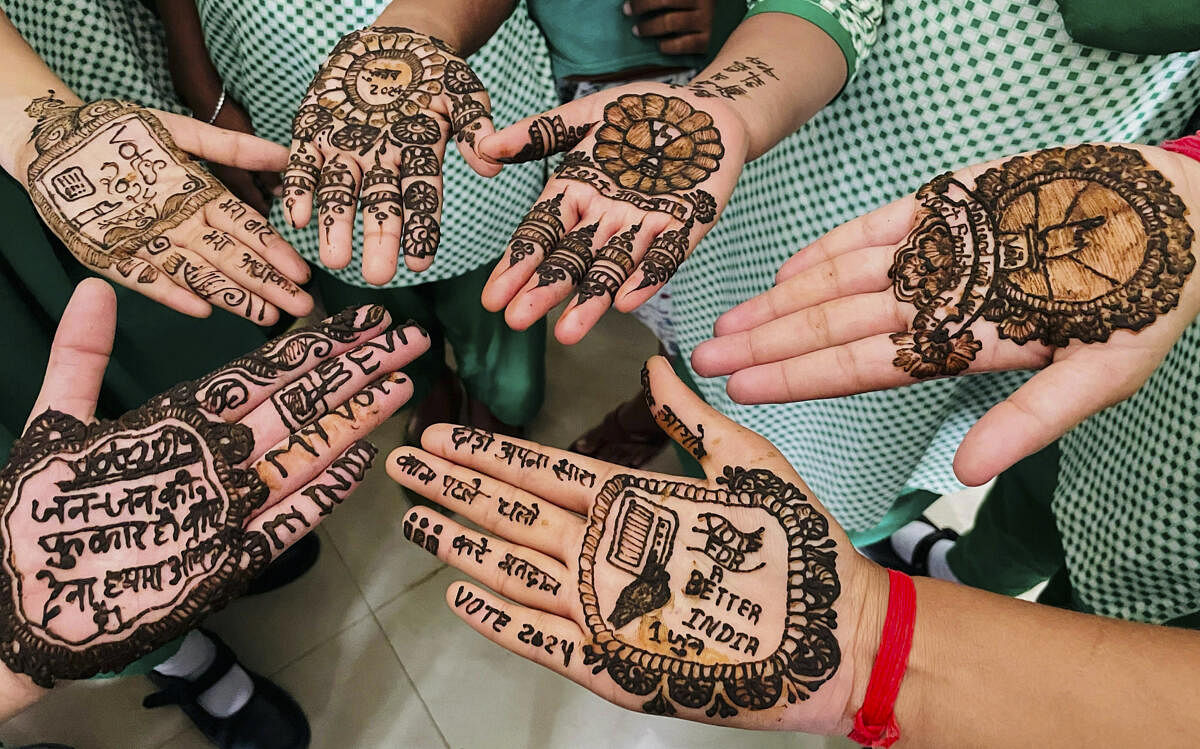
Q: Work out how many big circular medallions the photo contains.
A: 3